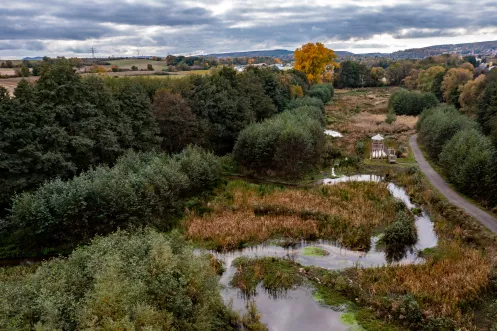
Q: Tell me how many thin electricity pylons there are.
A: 2